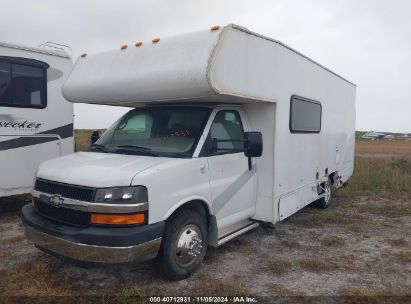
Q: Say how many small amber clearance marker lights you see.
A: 5